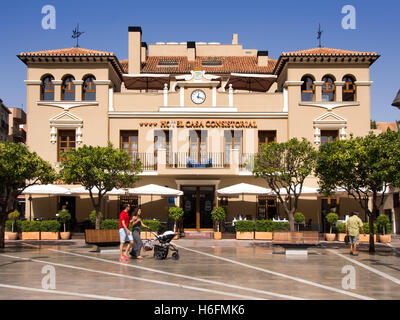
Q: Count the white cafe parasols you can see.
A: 6